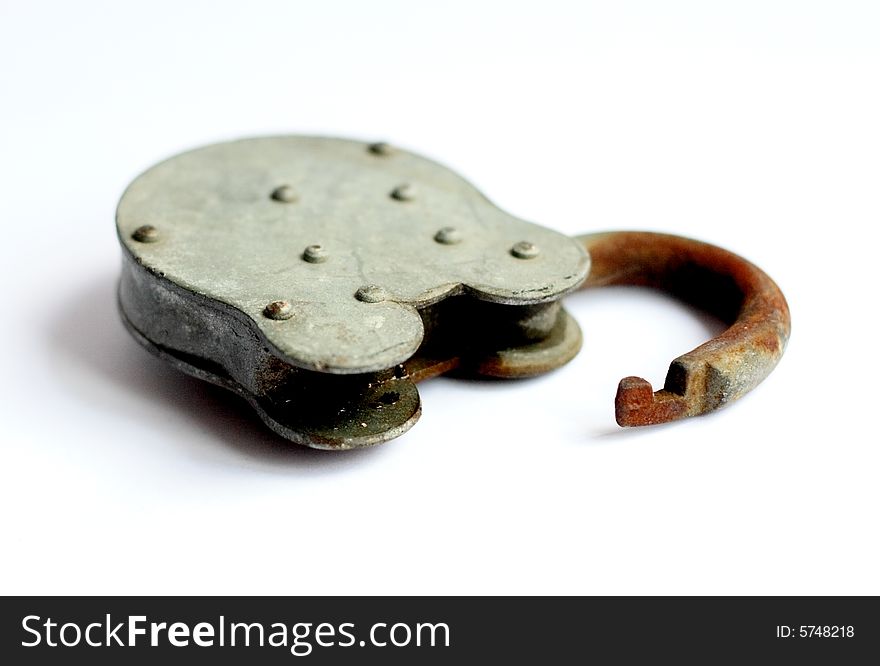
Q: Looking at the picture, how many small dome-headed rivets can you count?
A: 9